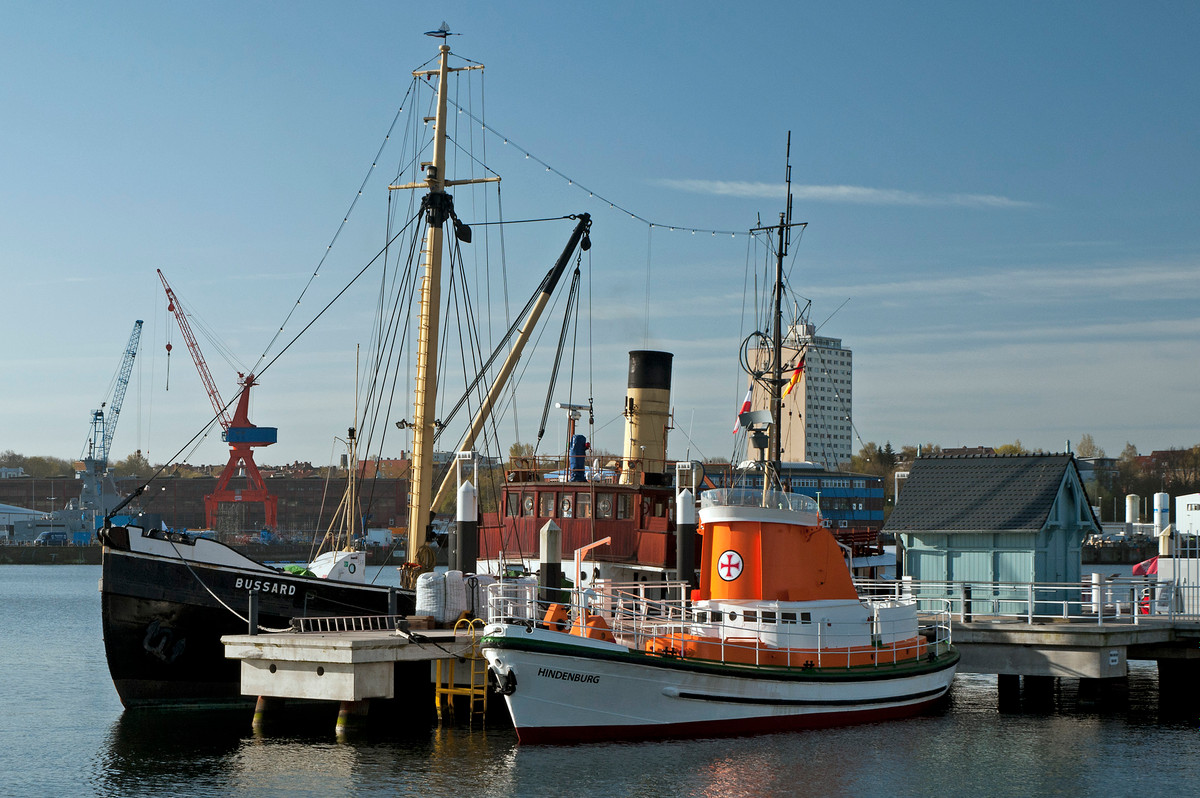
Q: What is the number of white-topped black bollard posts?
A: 3